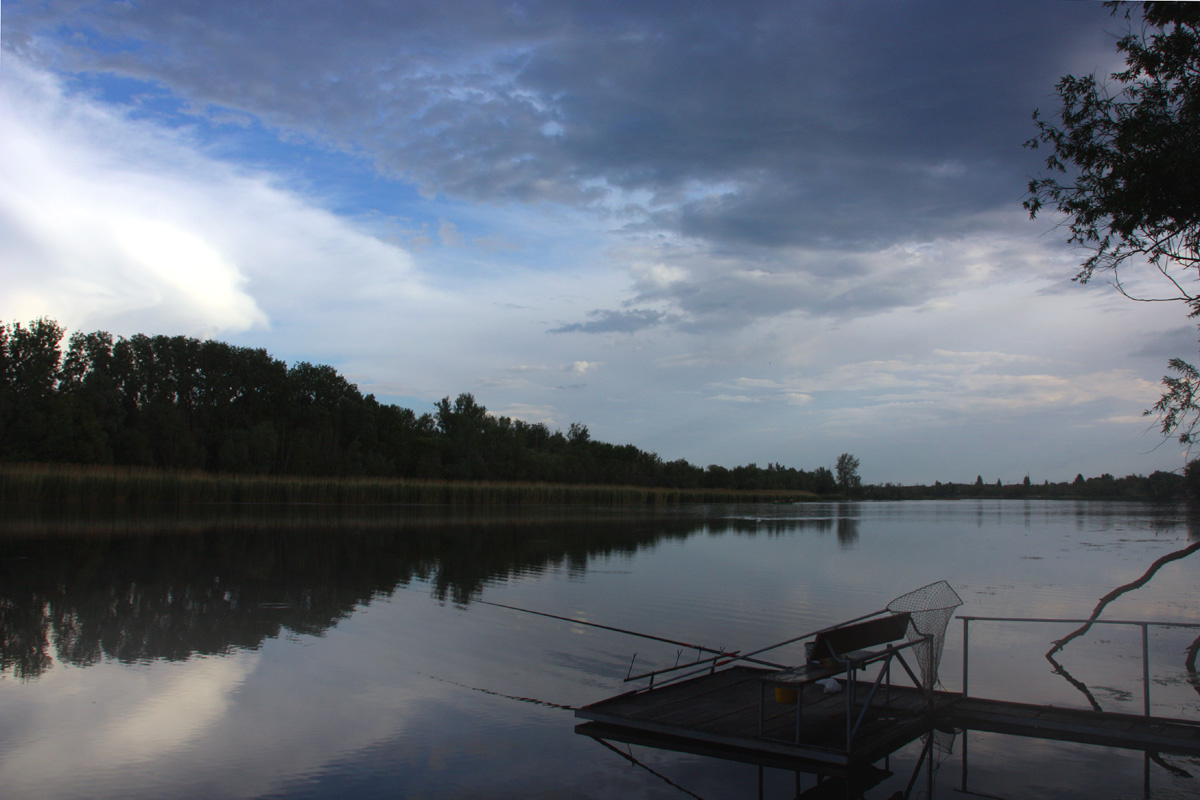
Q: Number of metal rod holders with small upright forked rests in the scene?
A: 4